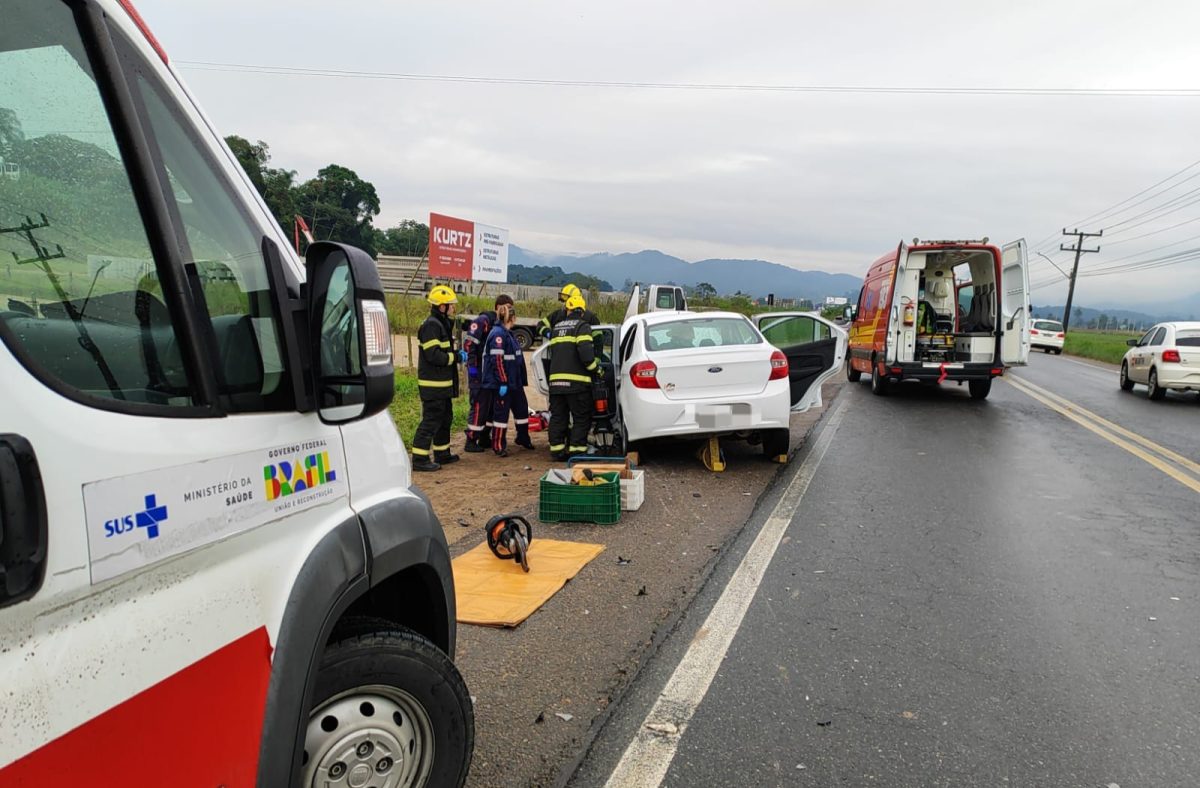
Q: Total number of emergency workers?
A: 5